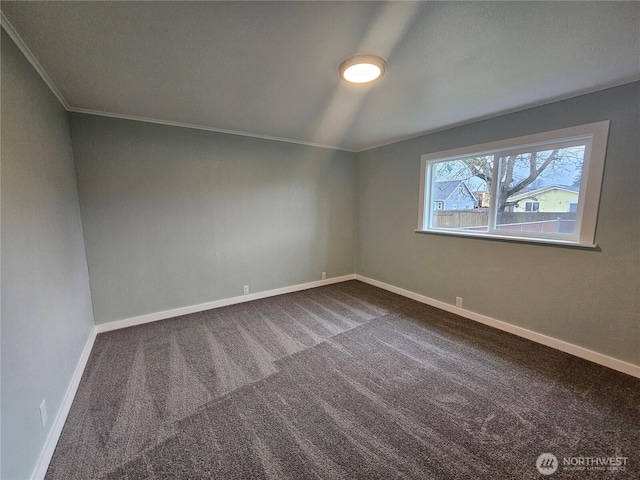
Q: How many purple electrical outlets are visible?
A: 0